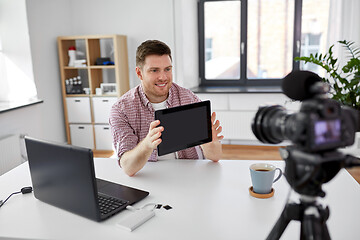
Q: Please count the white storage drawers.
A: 4